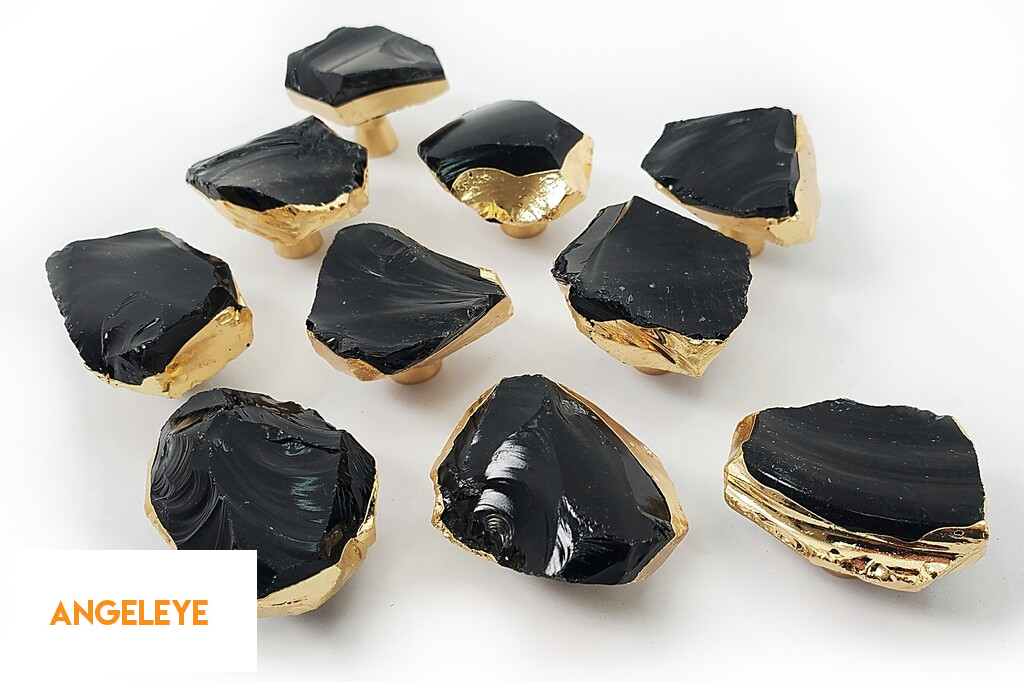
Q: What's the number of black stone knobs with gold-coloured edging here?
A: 10